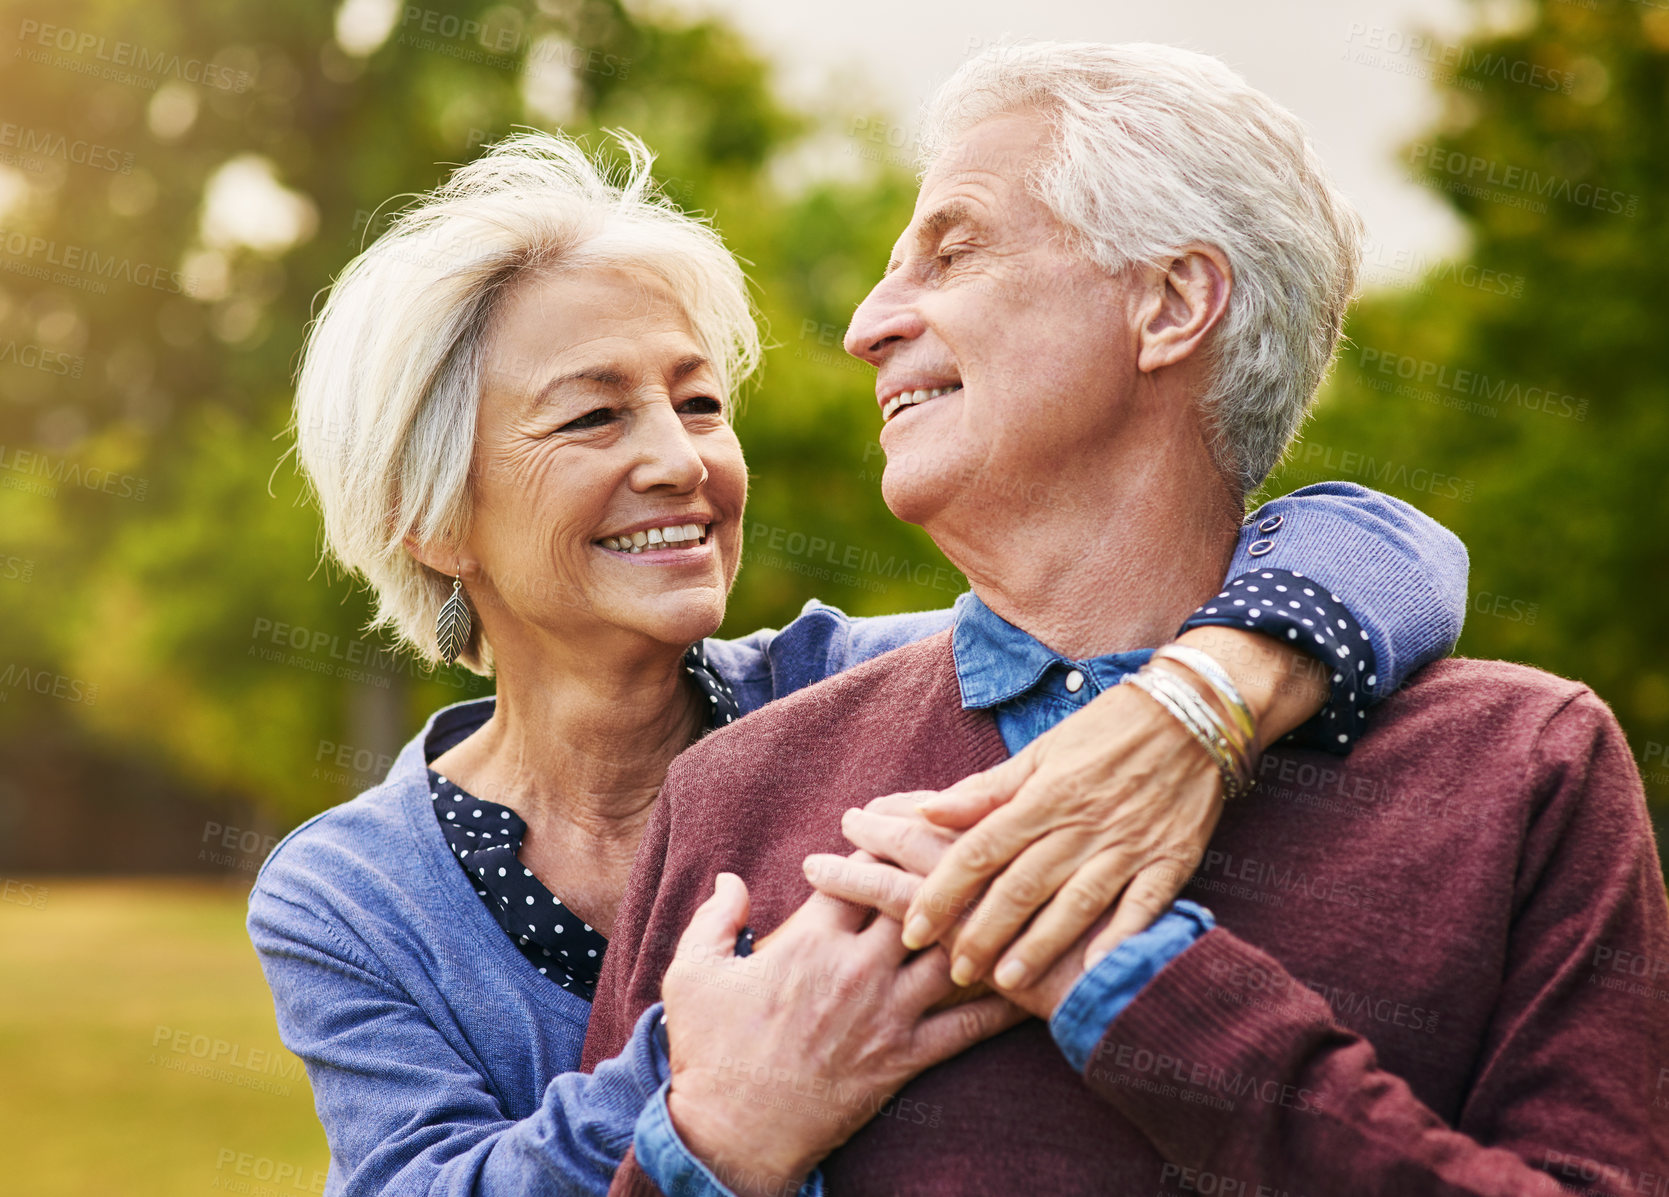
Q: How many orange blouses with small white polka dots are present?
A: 0